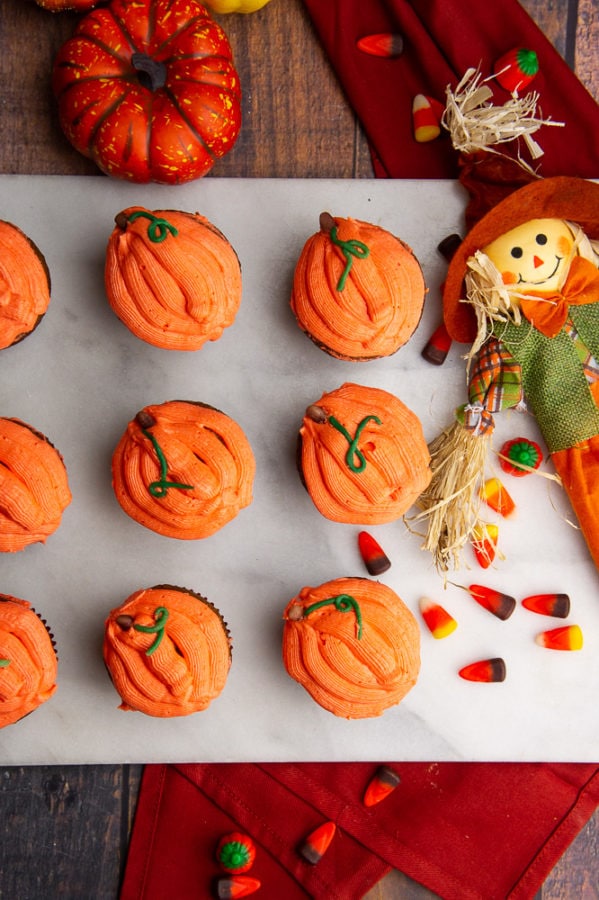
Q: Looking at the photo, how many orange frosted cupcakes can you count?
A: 9